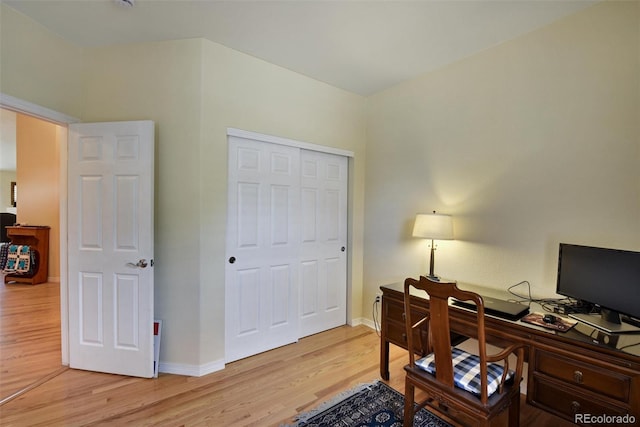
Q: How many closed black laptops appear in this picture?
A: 1